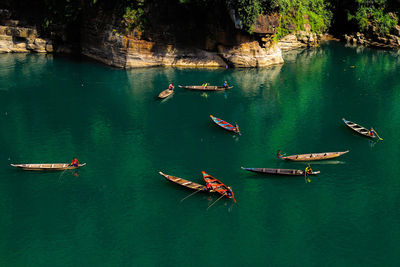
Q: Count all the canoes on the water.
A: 9